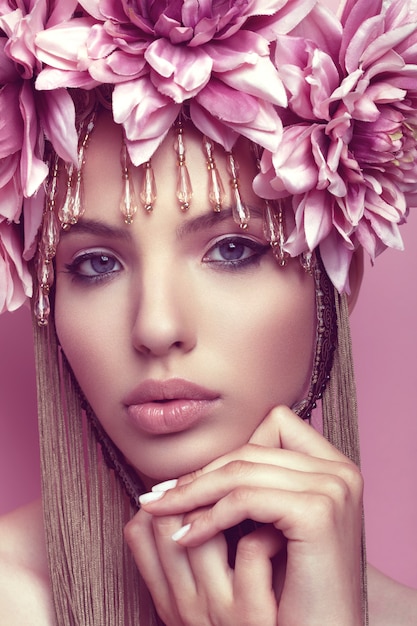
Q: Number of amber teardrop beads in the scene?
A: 13